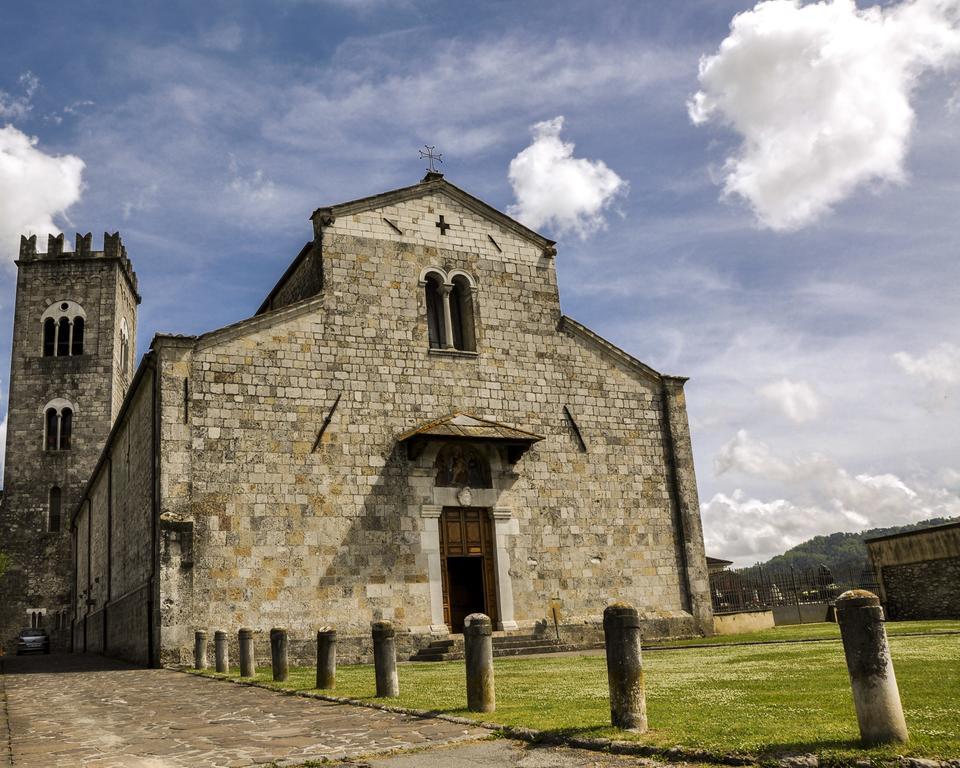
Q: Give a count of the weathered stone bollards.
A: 9